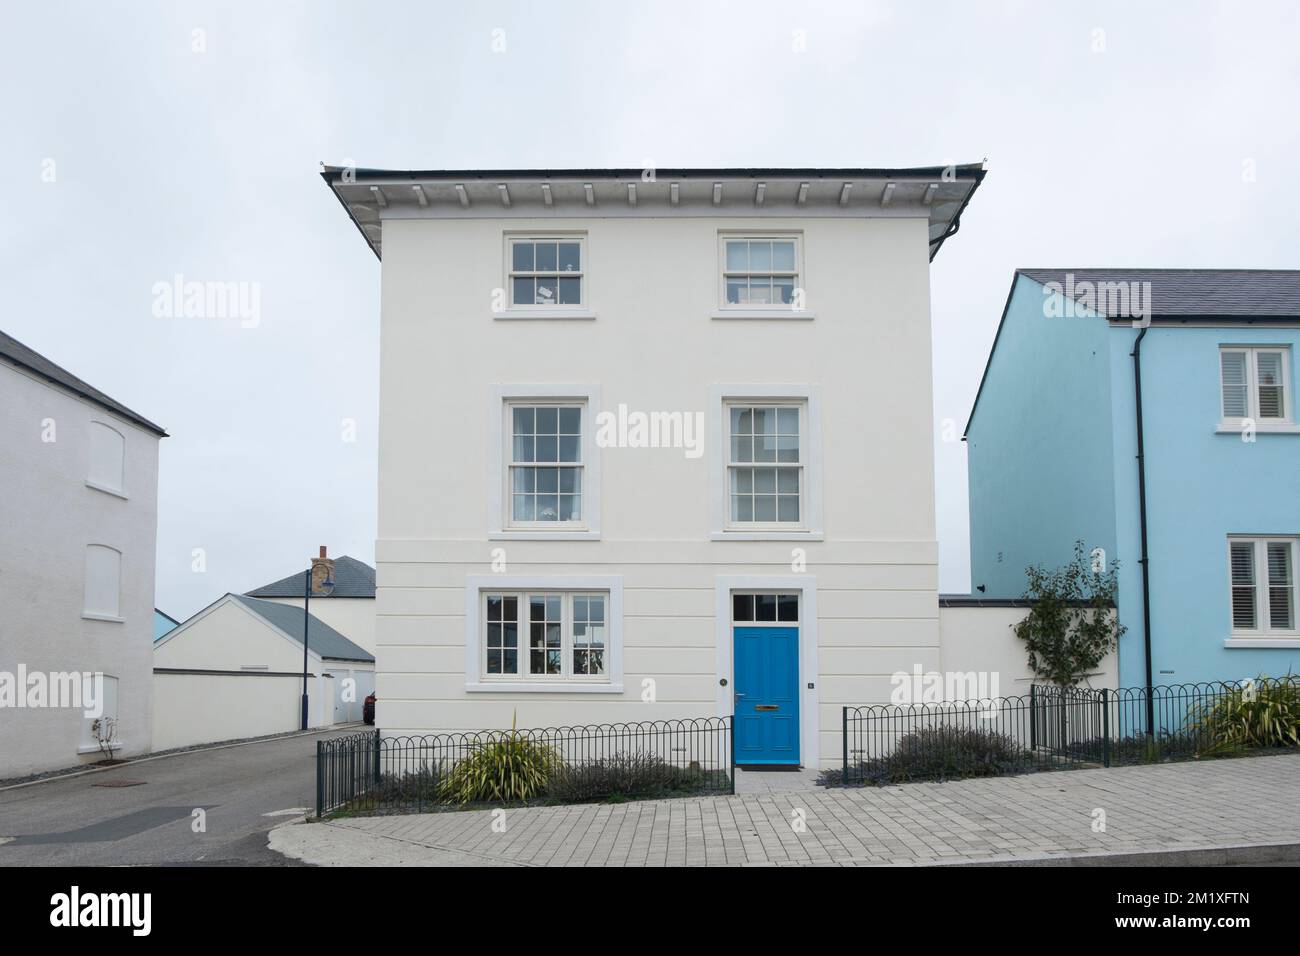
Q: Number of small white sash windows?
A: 2